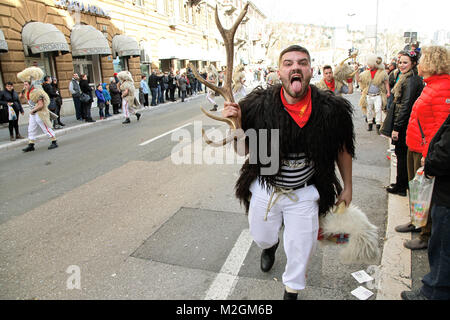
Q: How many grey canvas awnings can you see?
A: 4